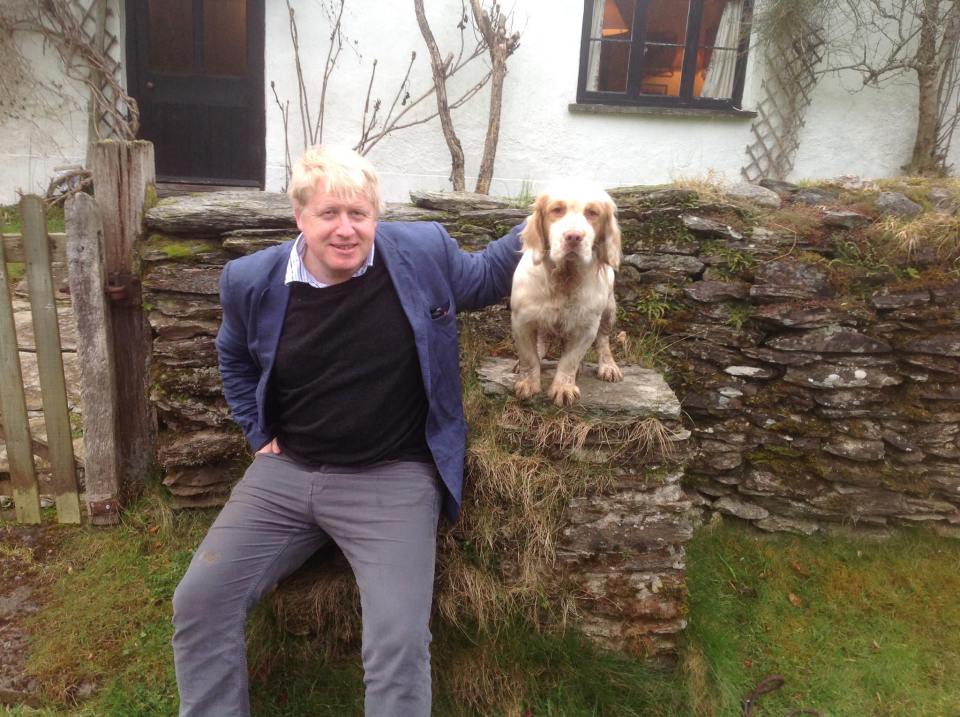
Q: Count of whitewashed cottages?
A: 1